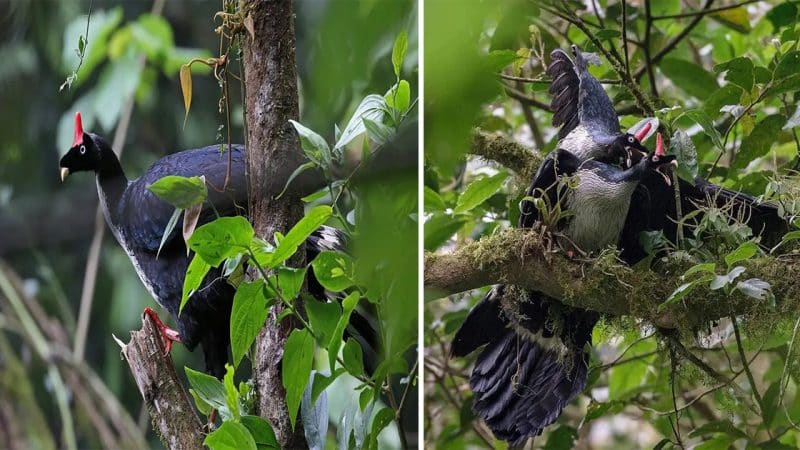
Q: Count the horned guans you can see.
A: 3